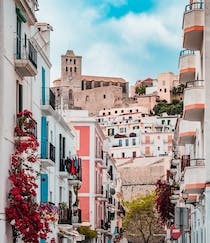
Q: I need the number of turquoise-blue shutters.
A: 3